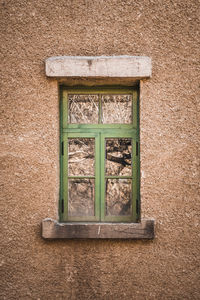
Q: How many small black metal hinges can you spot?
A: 4